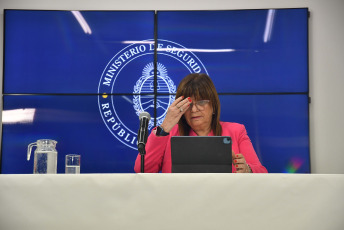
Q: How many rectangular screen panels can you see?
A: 4